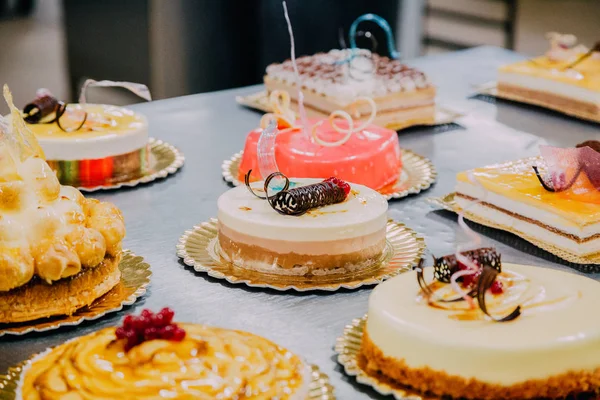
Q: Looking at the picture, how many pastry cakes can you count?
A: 9